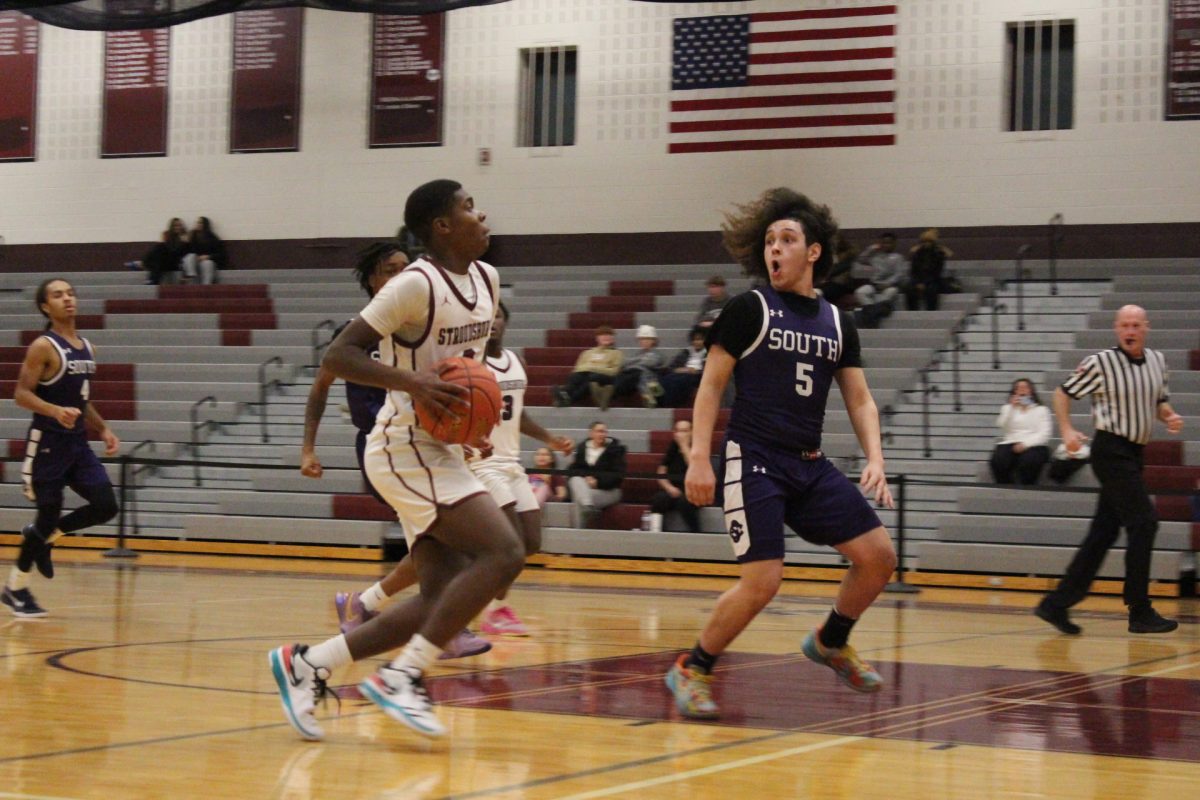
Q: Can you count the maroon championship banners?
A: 5